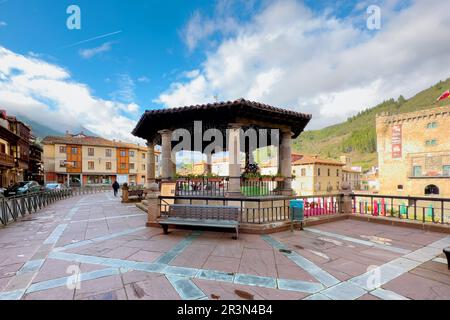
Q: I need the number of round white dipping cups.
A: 0